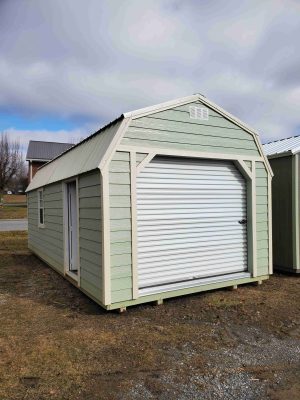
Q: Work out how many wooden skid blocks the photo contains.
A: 4